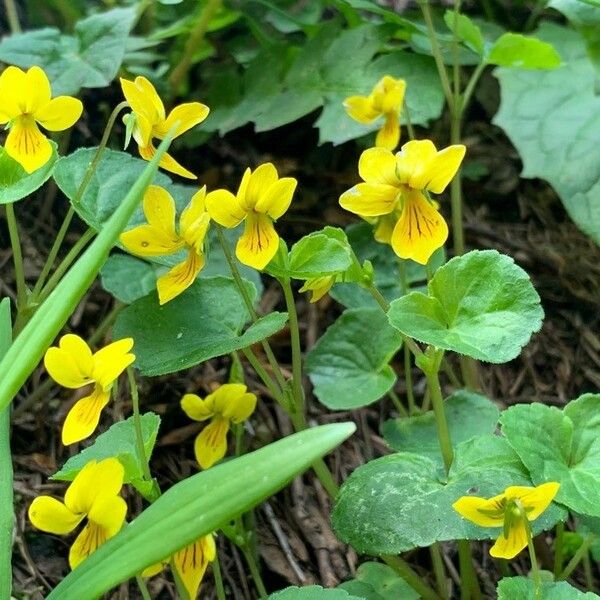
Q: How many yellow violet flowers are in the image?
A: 13